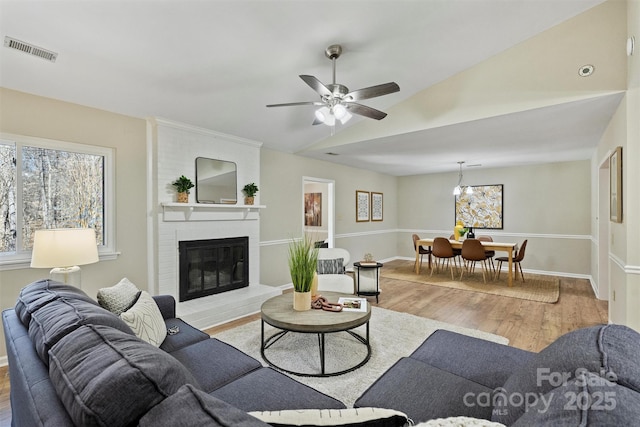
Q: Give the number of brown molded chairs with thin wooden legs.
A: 6